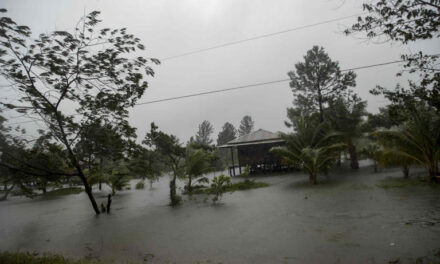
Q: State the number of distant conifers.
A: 3